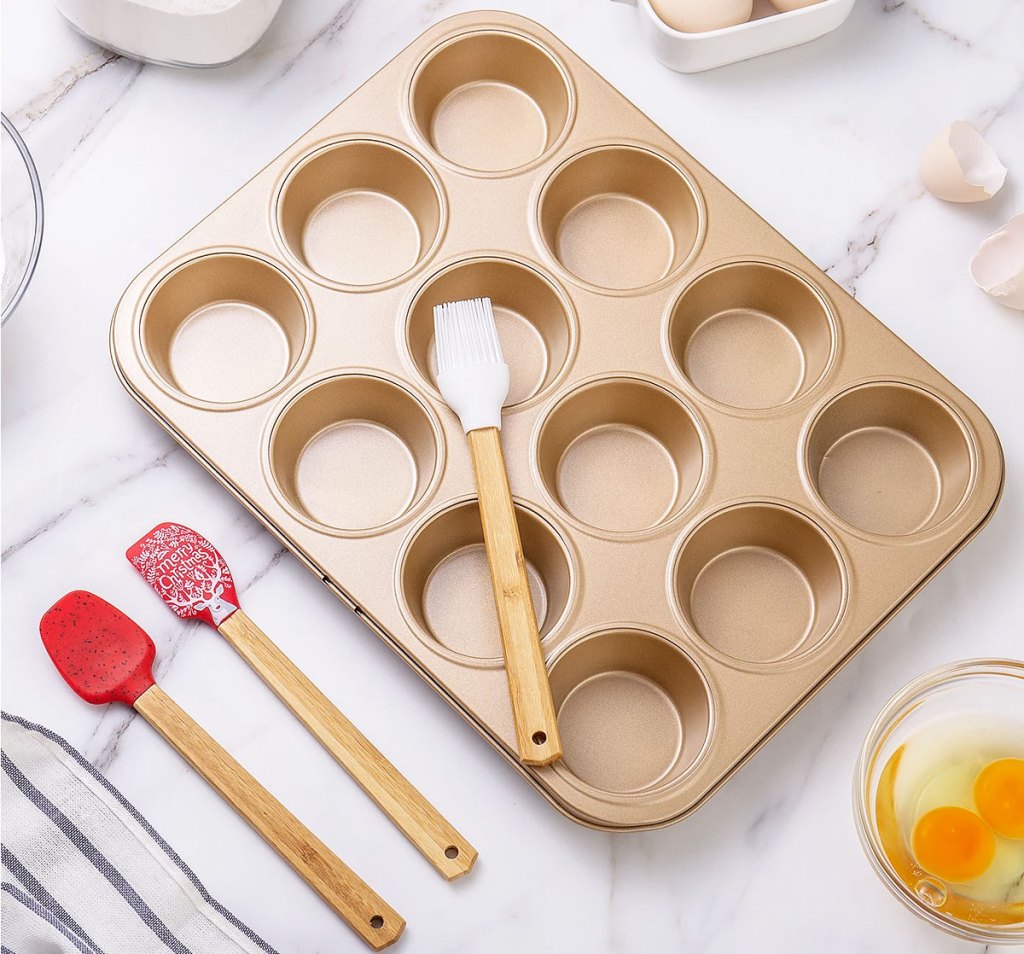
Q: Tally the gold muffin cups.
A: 12